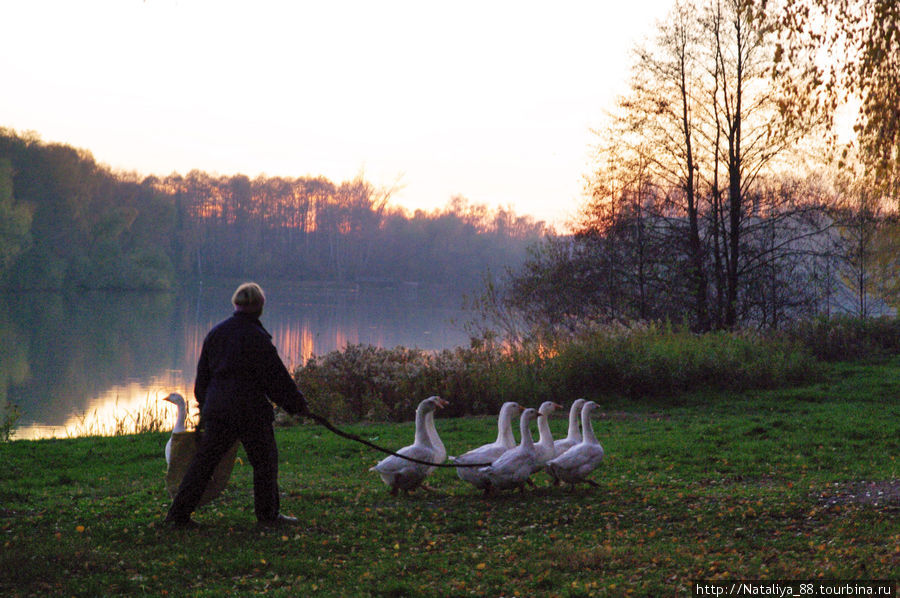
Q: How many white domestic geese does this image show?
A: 8